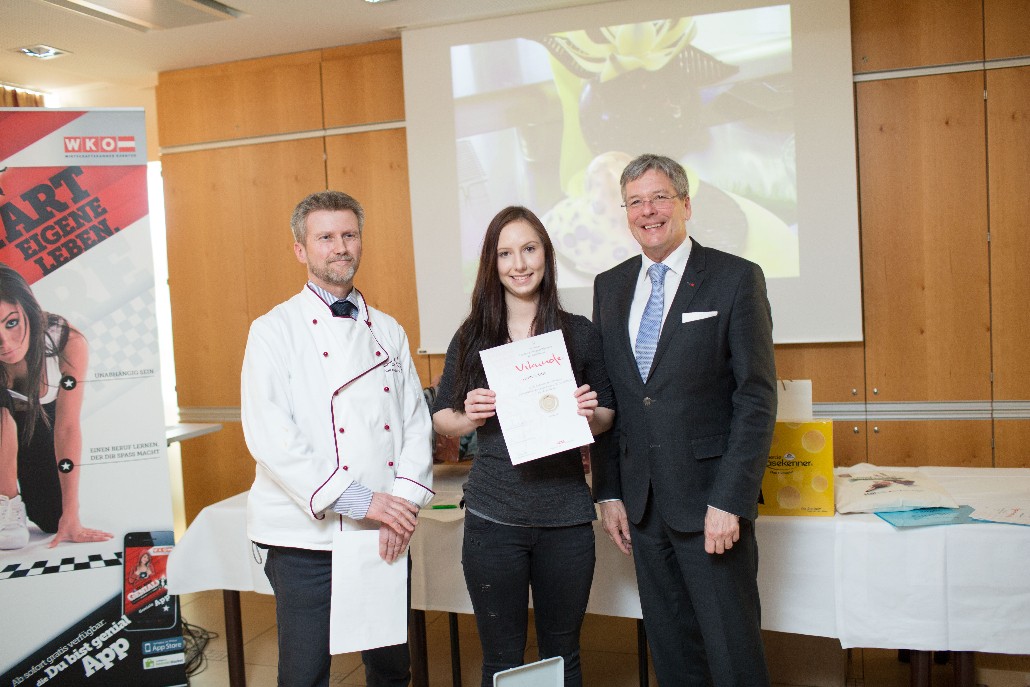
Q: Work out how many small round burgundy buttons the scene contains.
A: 10